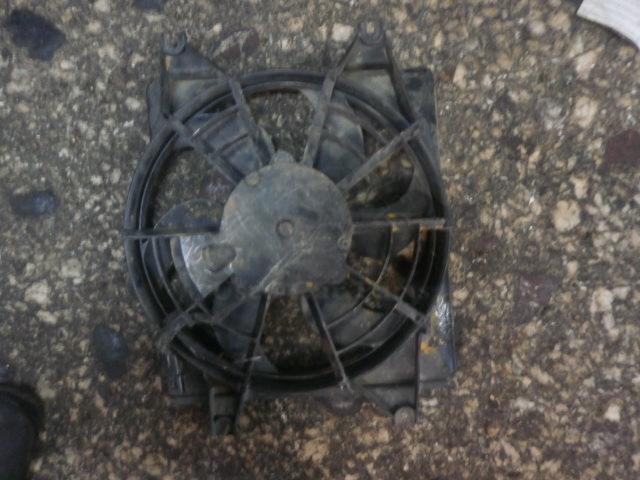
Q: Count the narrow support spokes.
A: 10